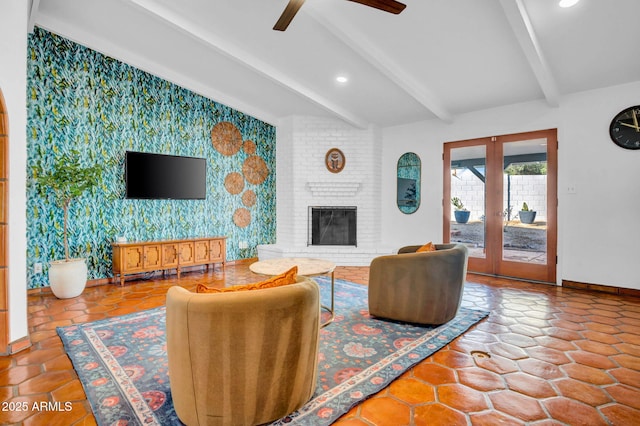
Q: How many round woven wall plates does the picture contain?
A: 6